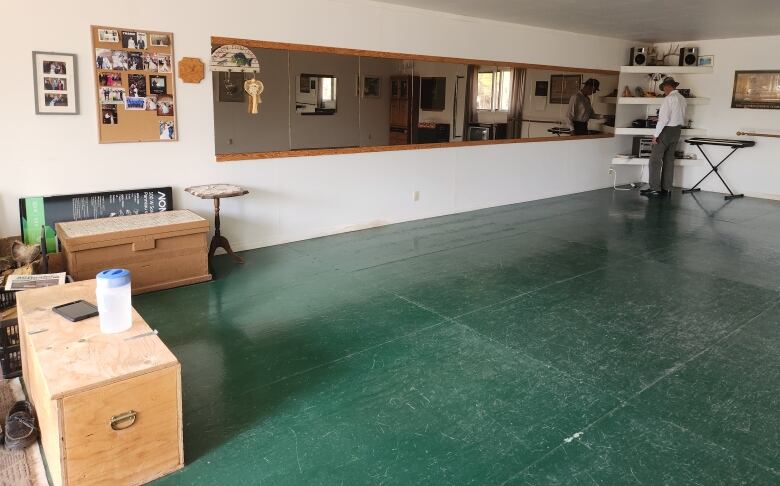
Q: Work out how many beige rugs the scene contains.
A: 1